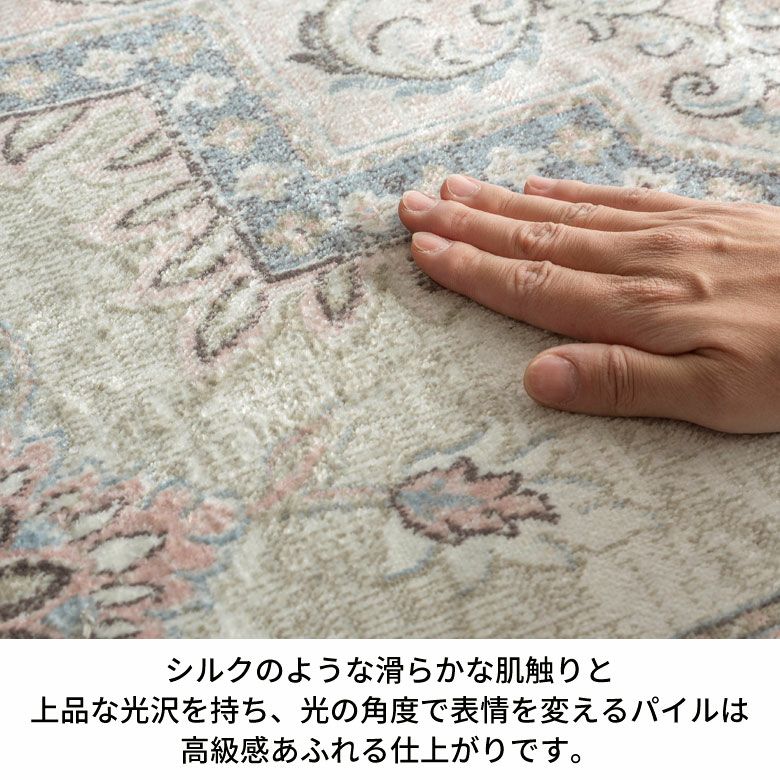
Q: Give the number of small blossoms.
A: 13